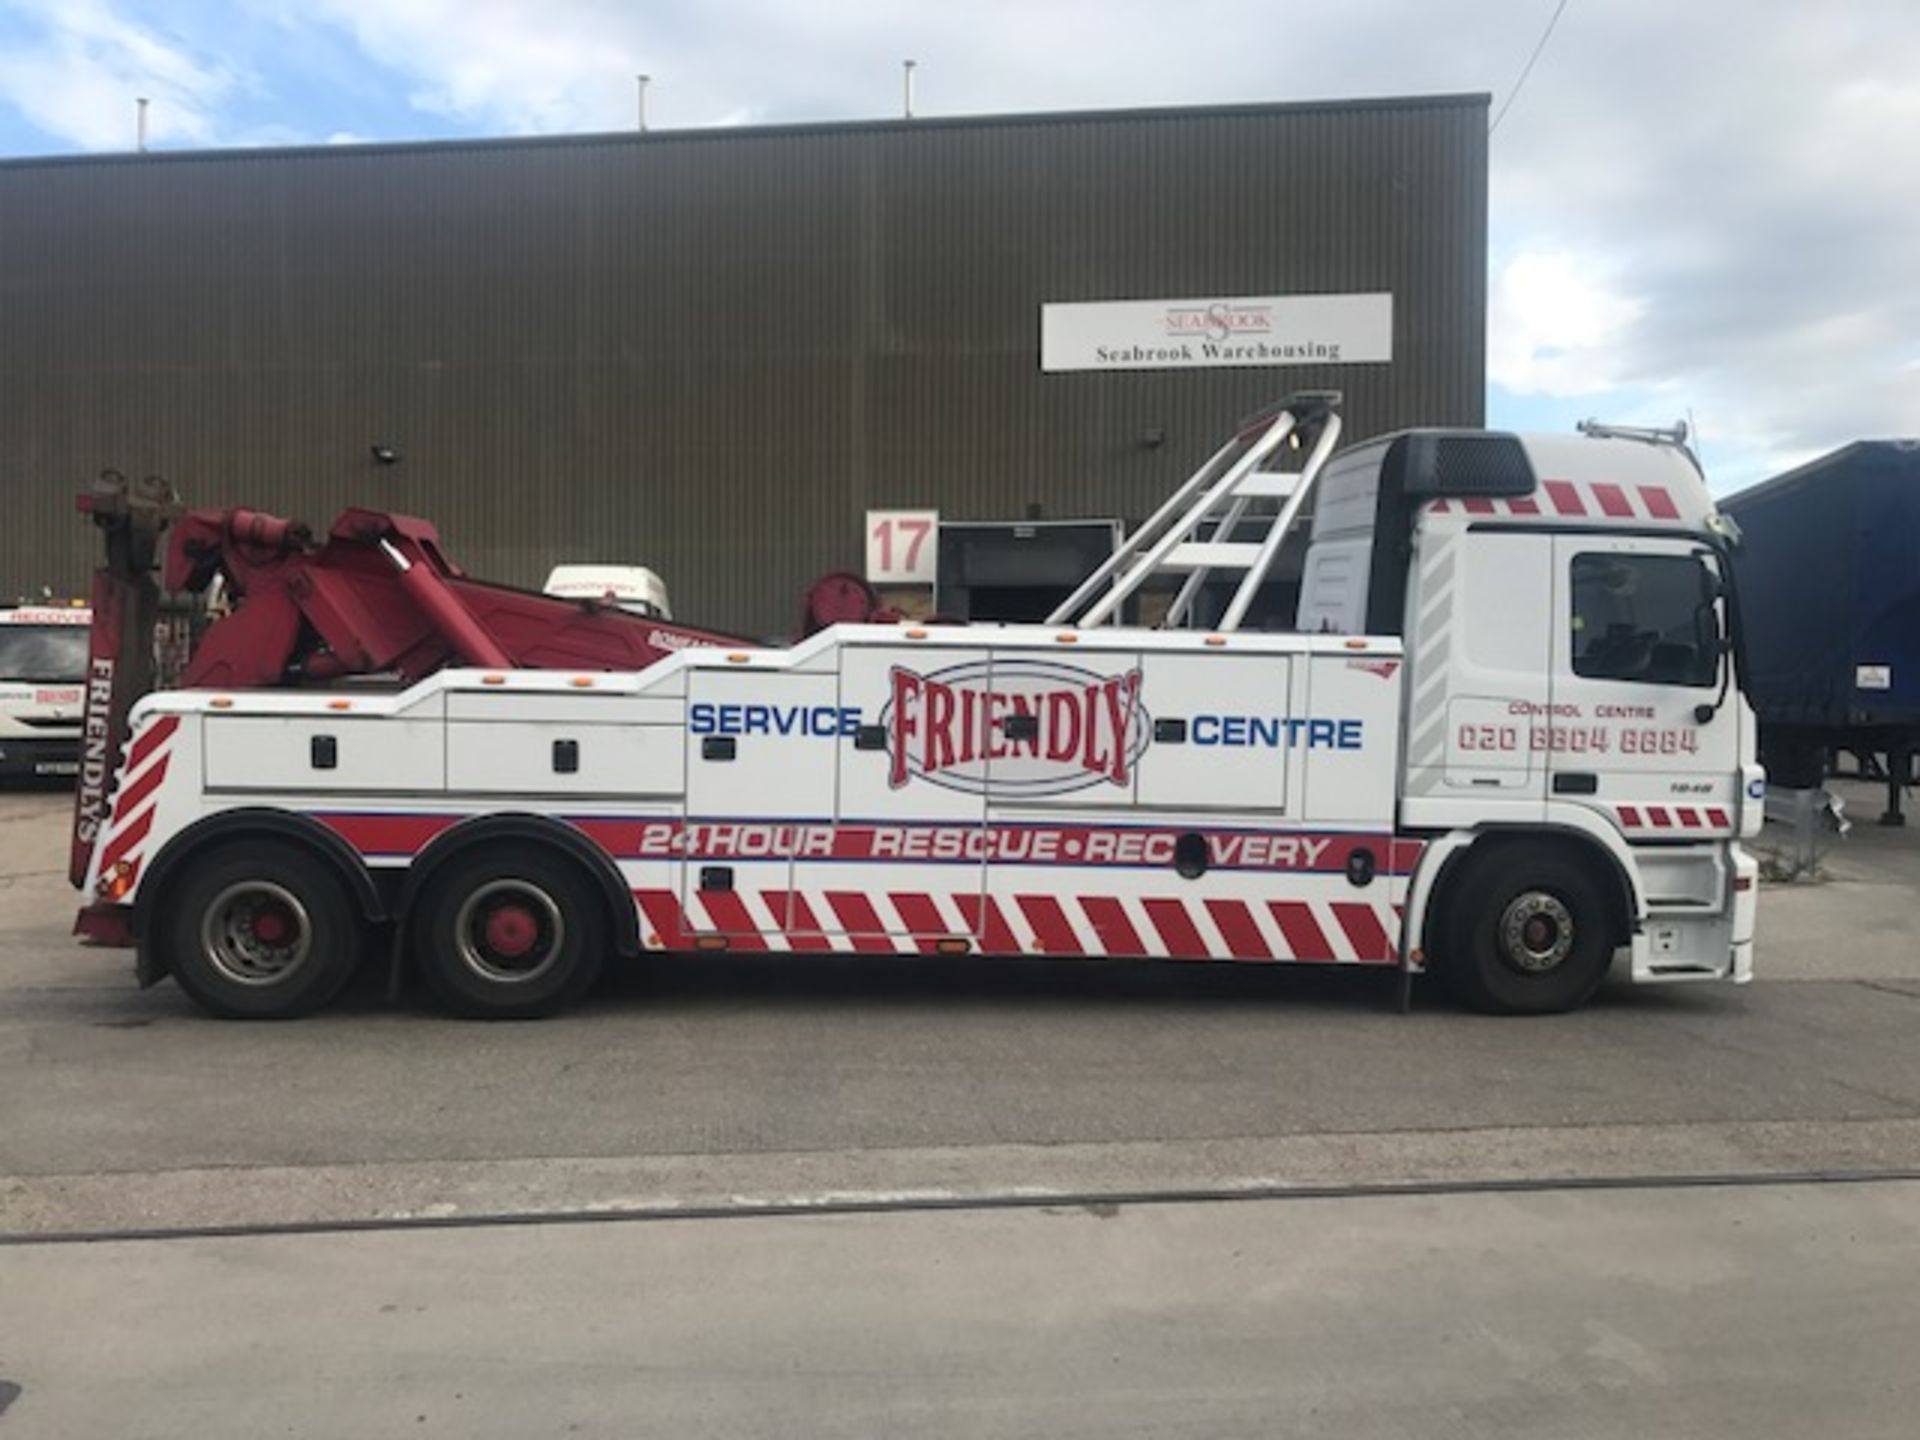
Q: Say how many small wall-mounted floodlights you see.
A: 2